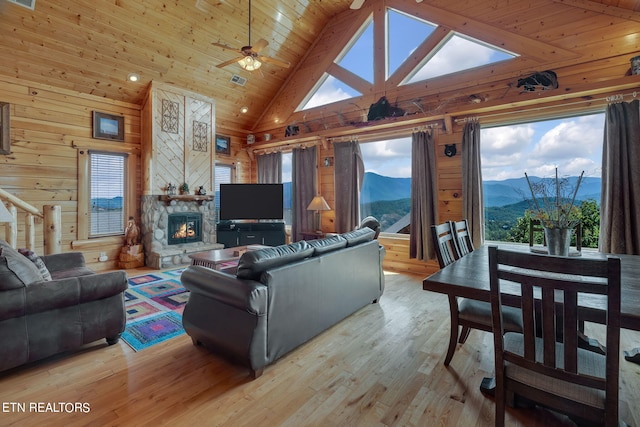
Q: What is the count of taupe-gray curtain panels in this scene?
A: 6